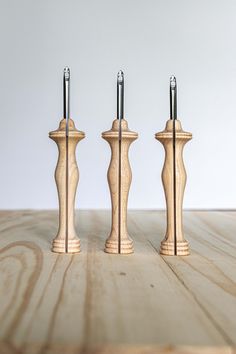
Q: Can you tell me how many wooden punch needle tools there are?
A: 3